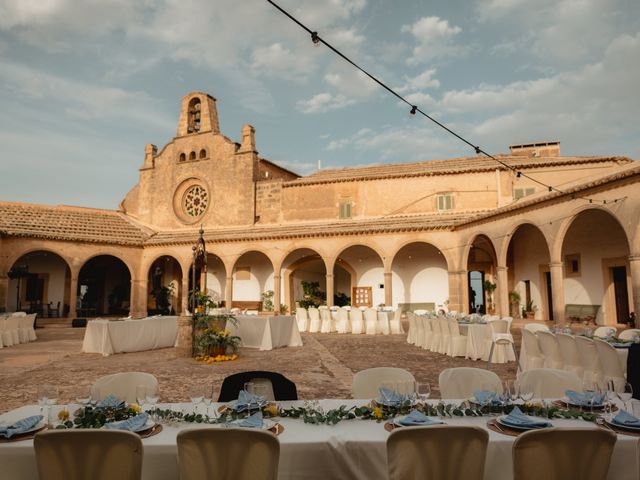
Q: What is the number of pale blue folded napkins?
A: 11